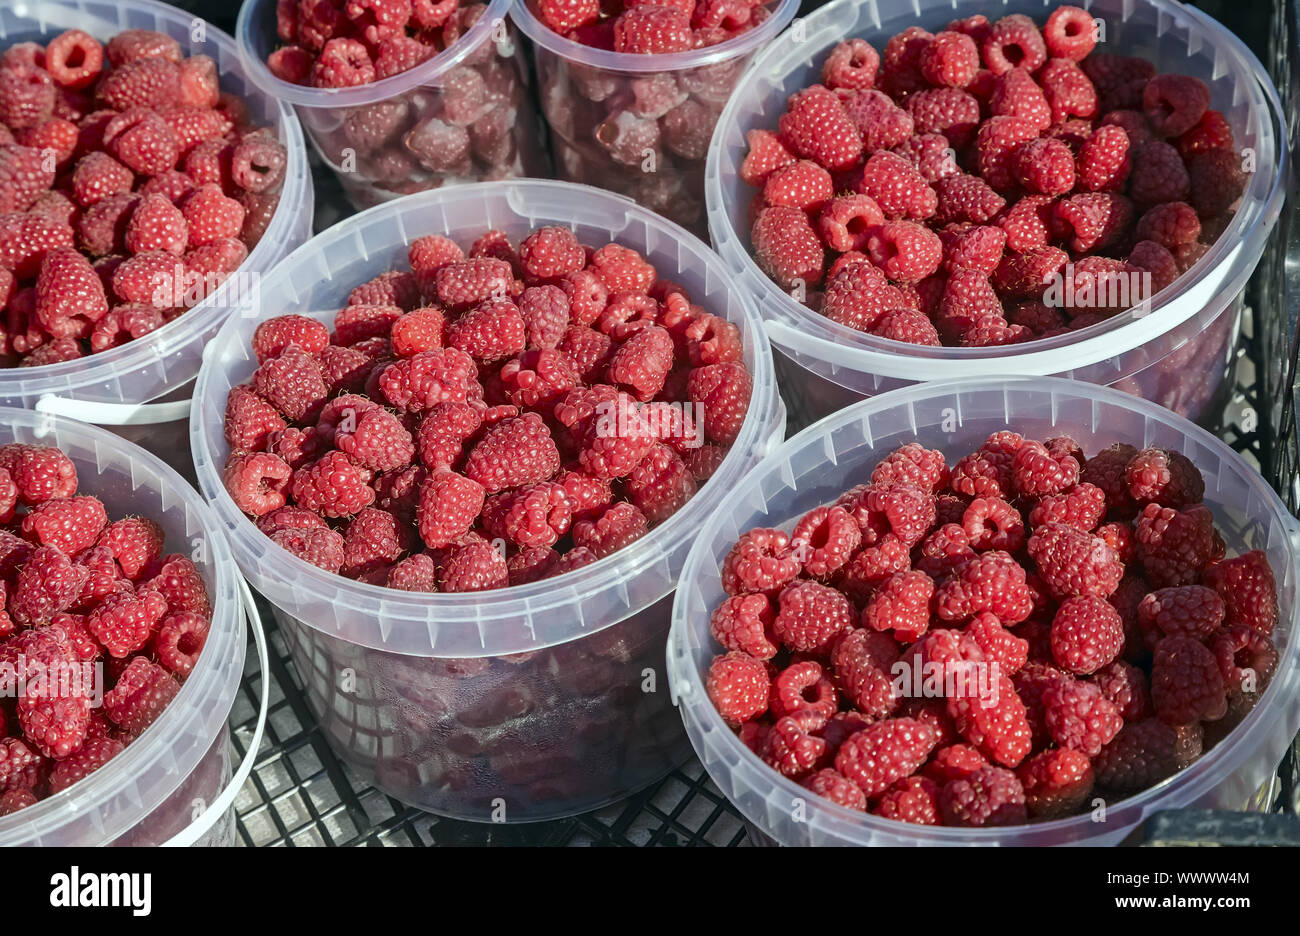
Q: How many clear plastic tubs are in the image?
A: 7